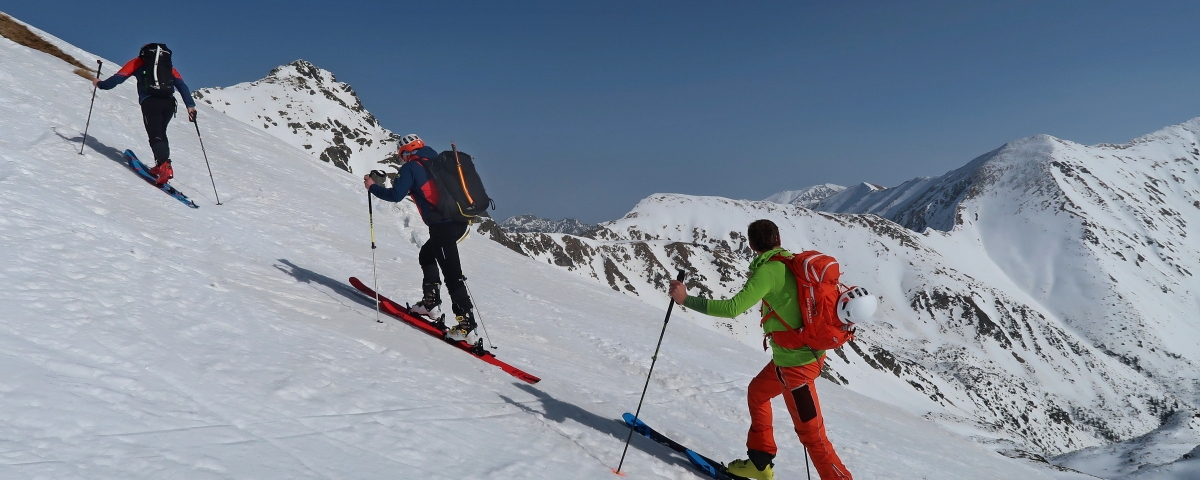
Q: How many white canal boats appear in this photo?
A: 0